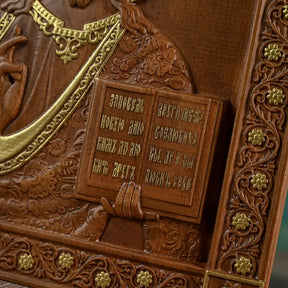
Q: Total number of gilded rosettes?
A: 11